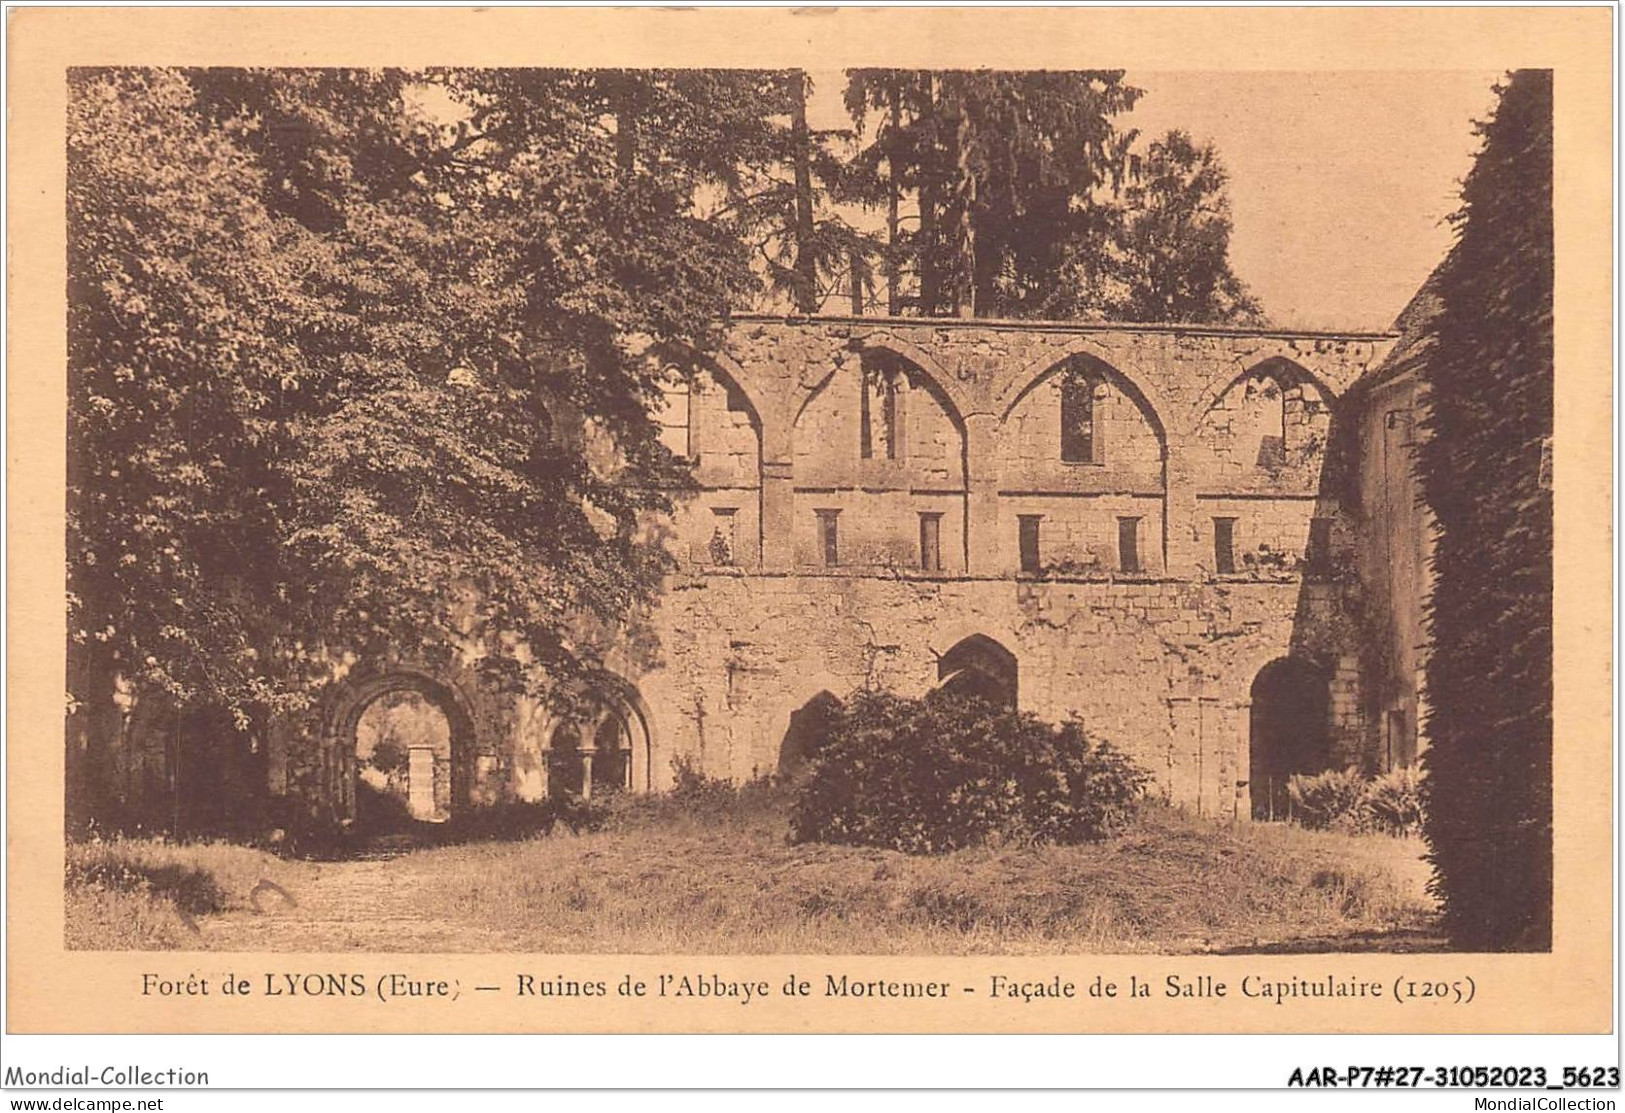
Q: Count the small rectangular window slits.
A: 7